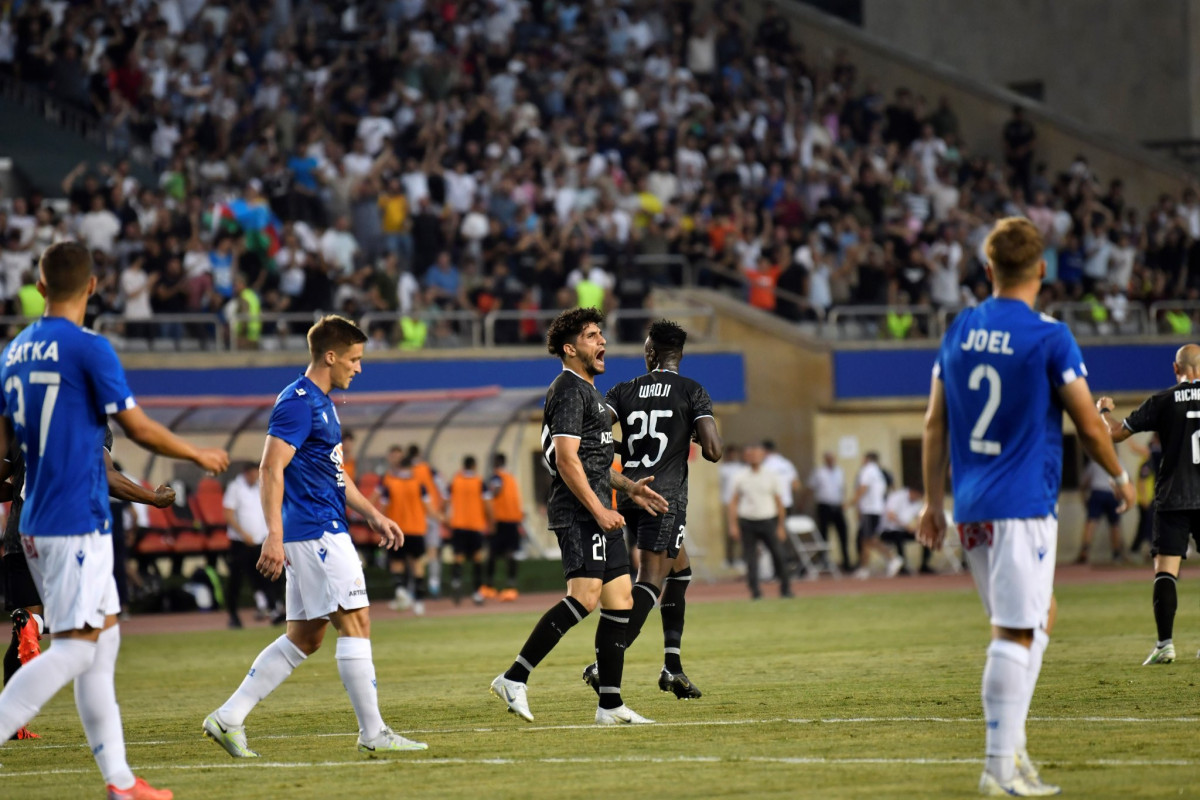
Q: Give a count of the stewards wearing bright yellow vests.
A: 7